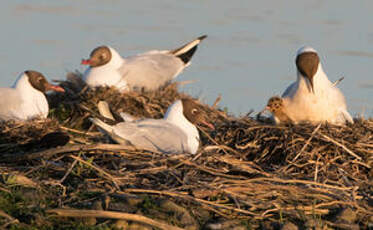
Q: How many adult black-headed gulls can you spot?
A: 4